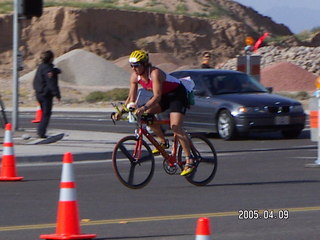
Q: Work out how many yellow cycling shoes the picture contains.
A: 2